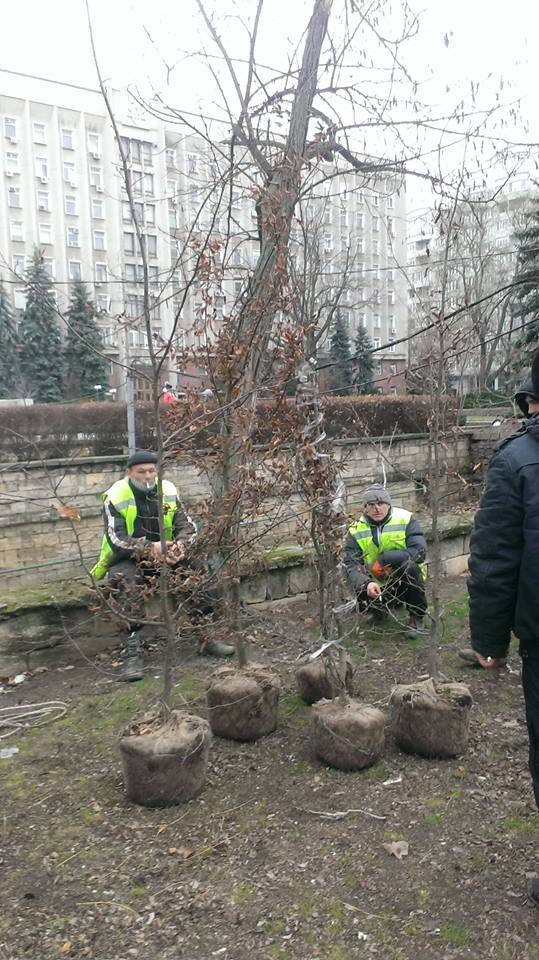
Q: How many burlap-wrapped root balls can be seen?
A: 5